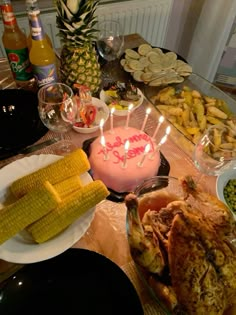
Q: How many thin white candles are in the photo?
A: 10